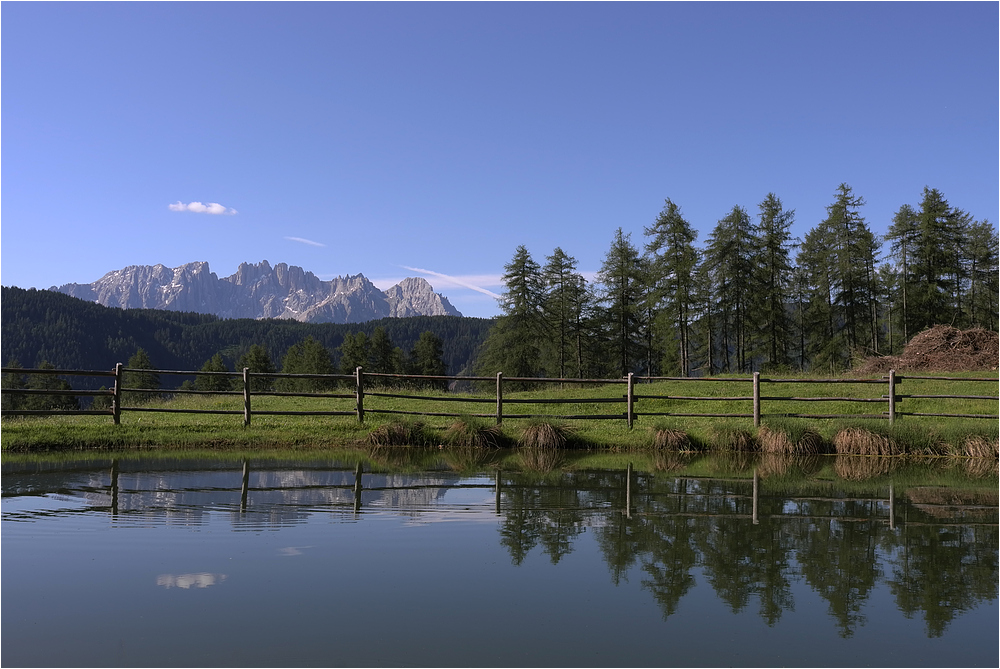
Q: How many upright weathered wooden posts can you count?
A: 7